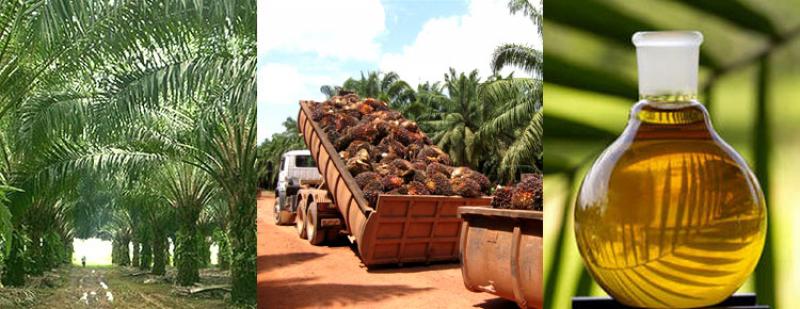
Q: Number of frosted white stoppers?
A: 1